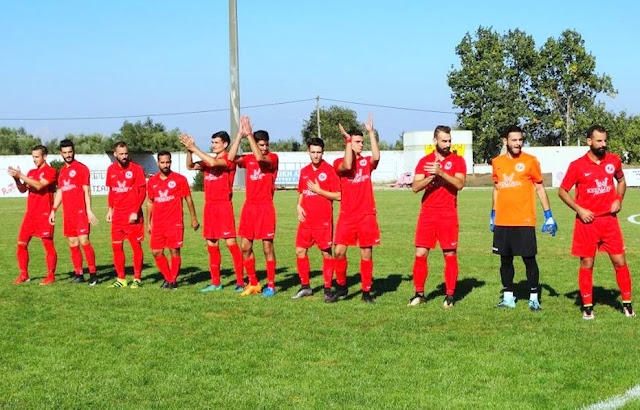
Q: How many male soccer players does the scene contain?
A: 11